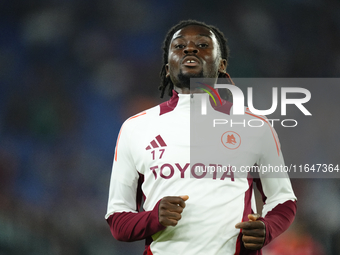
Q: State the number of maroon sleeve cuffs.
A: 2